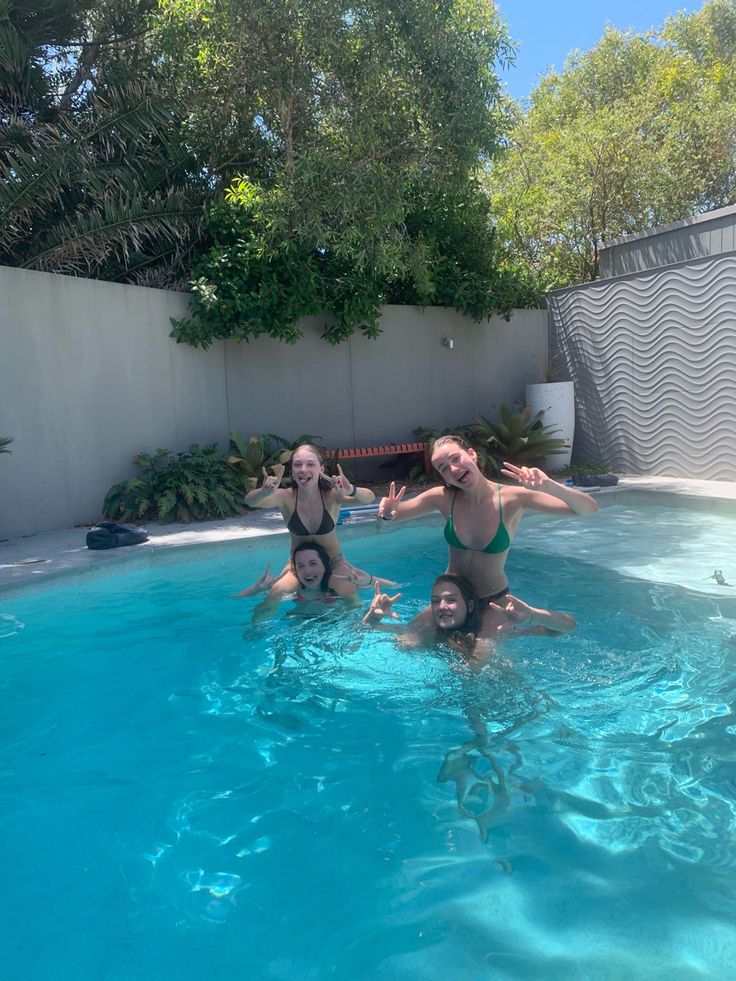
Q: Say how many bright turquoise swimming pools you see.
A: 1